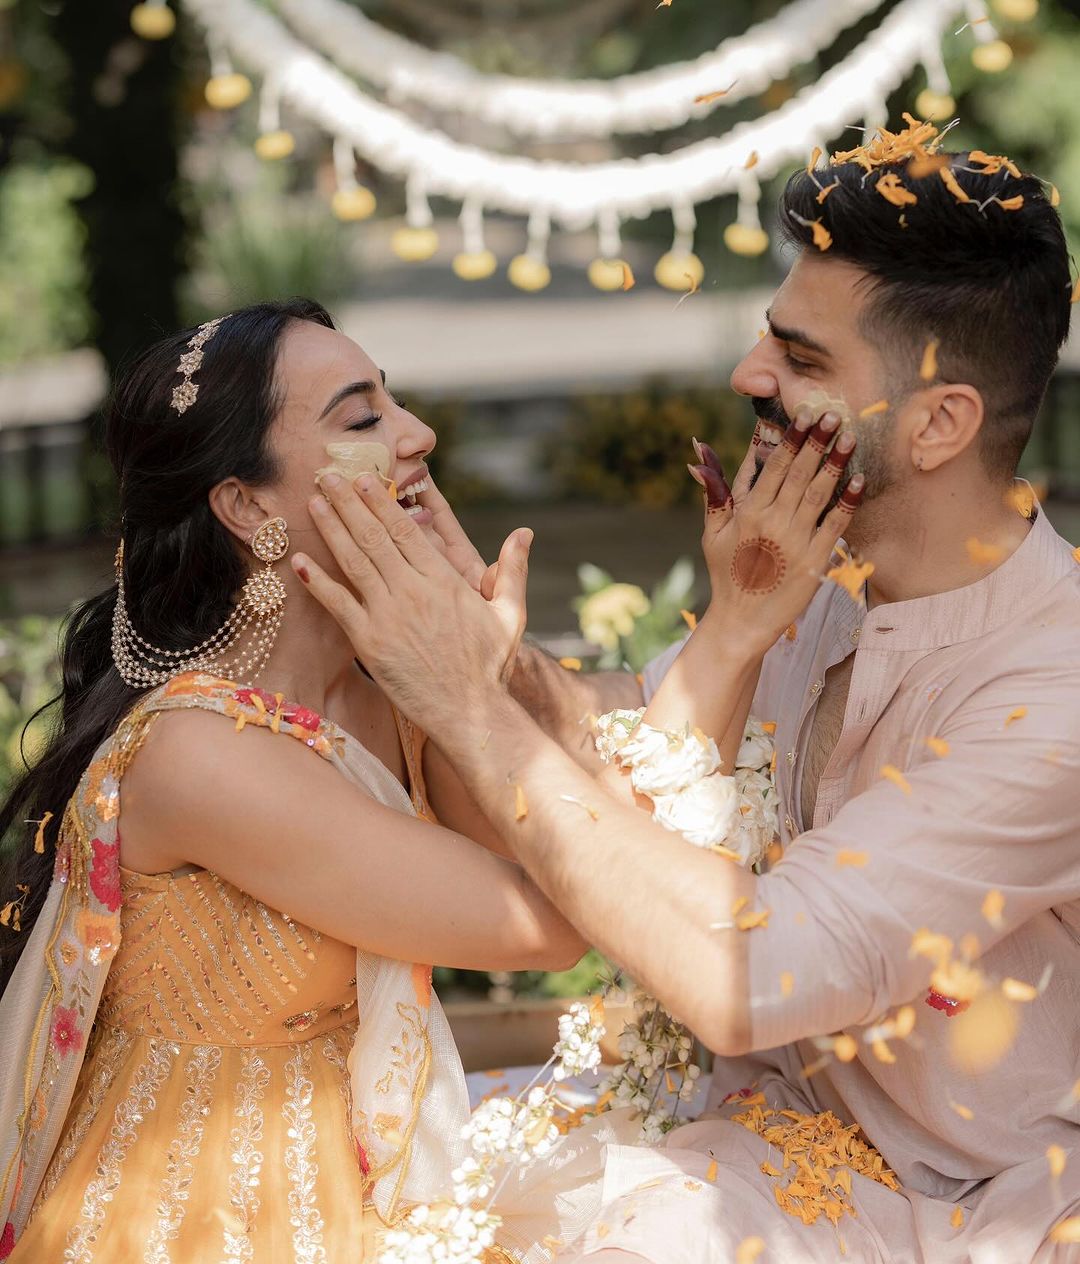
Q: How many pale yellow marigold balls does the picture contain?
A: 13